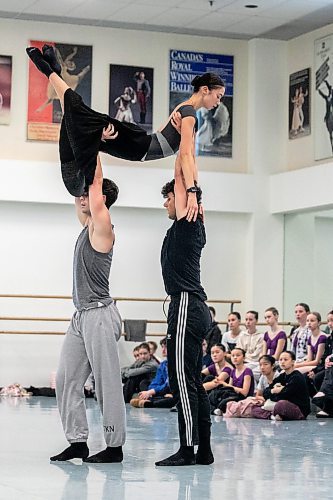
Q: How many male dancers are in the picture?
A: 2